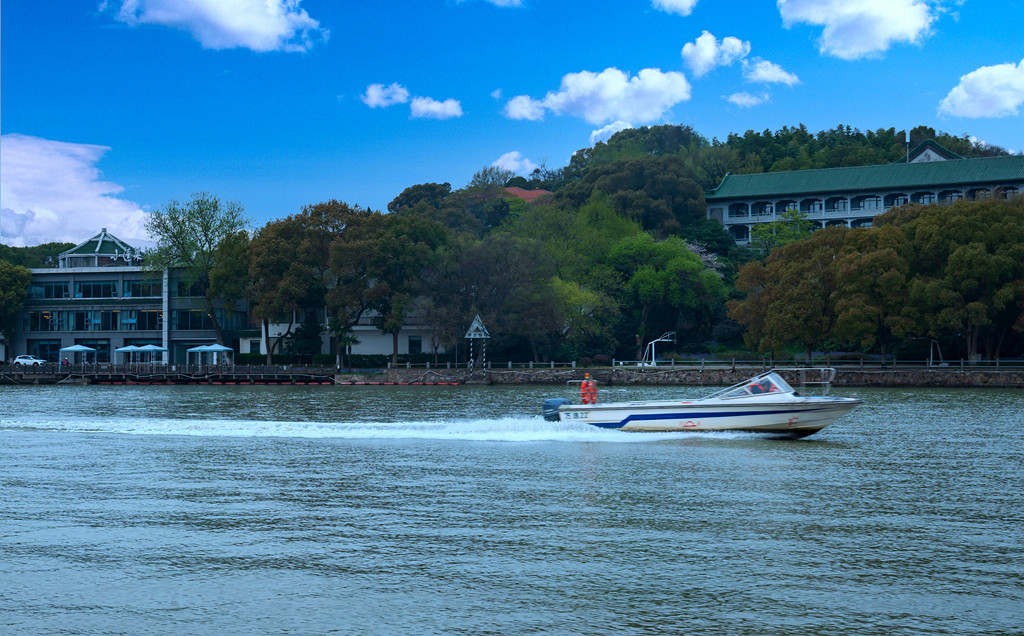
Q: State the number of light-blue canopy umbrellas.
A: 5